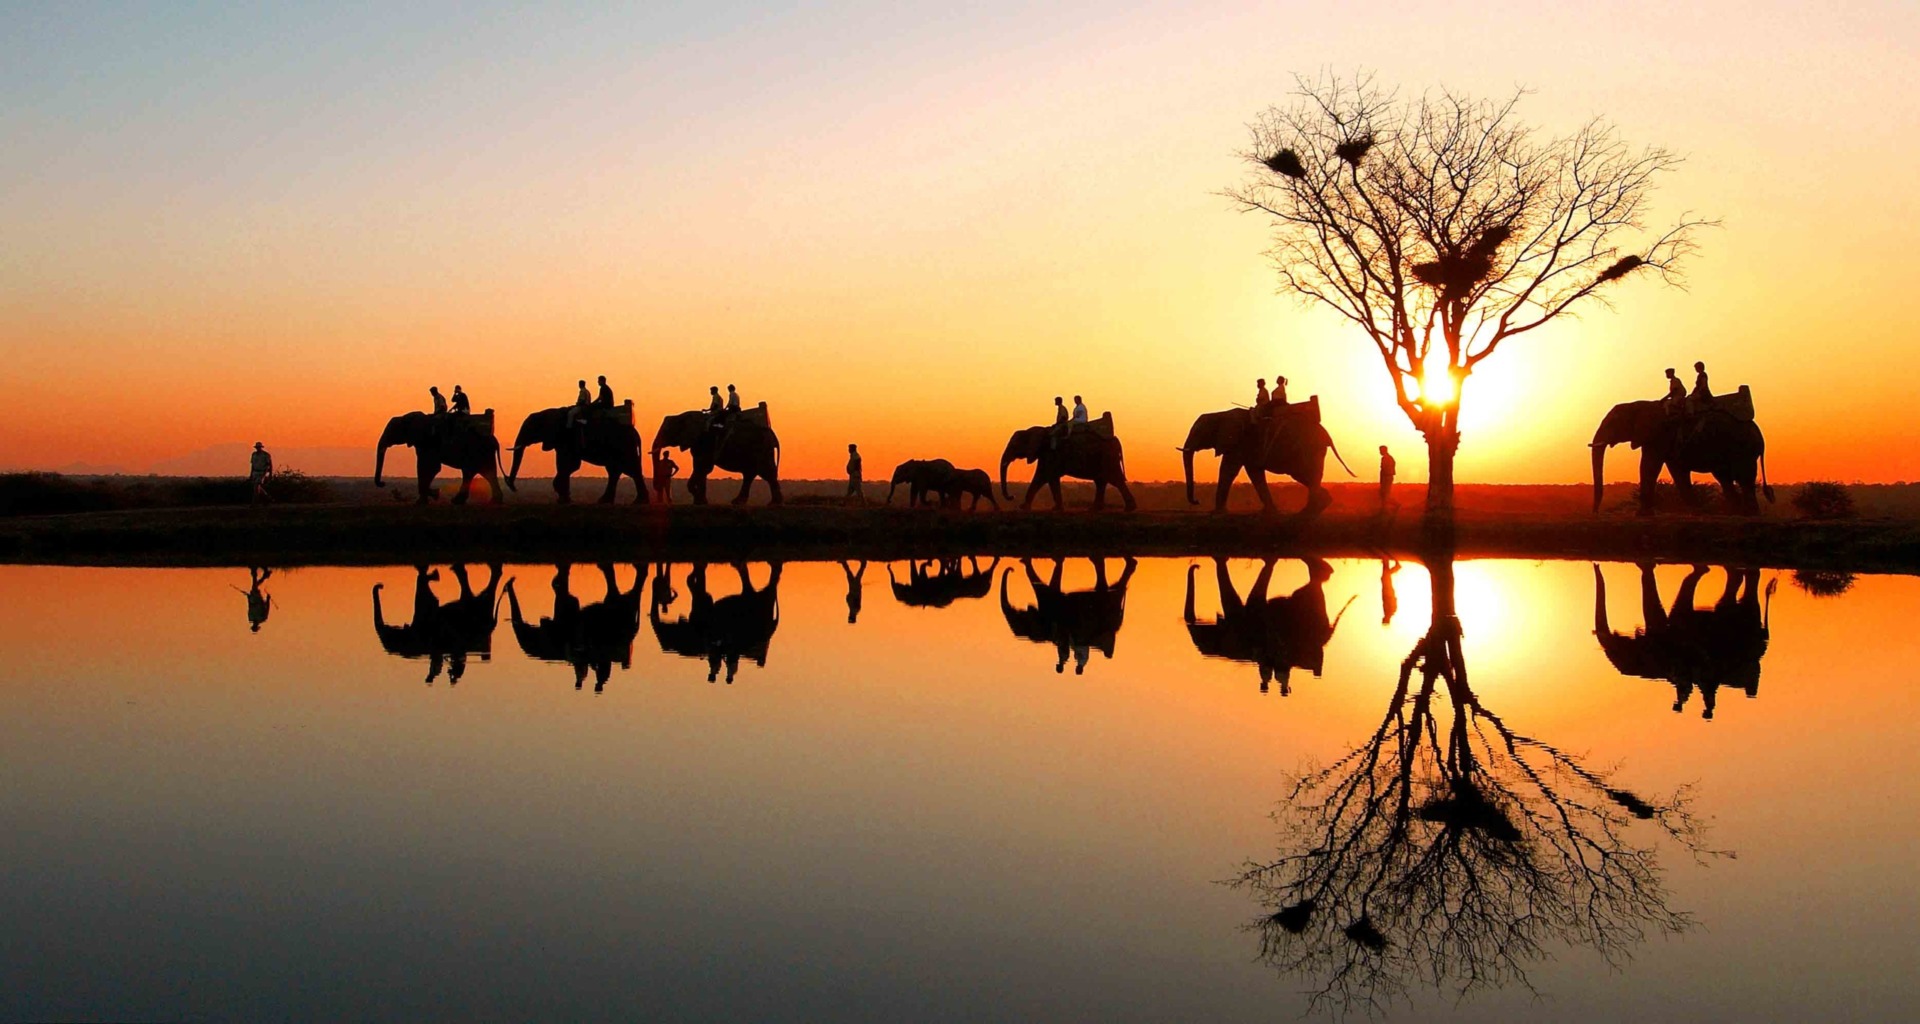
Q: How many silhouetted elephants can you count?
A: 8